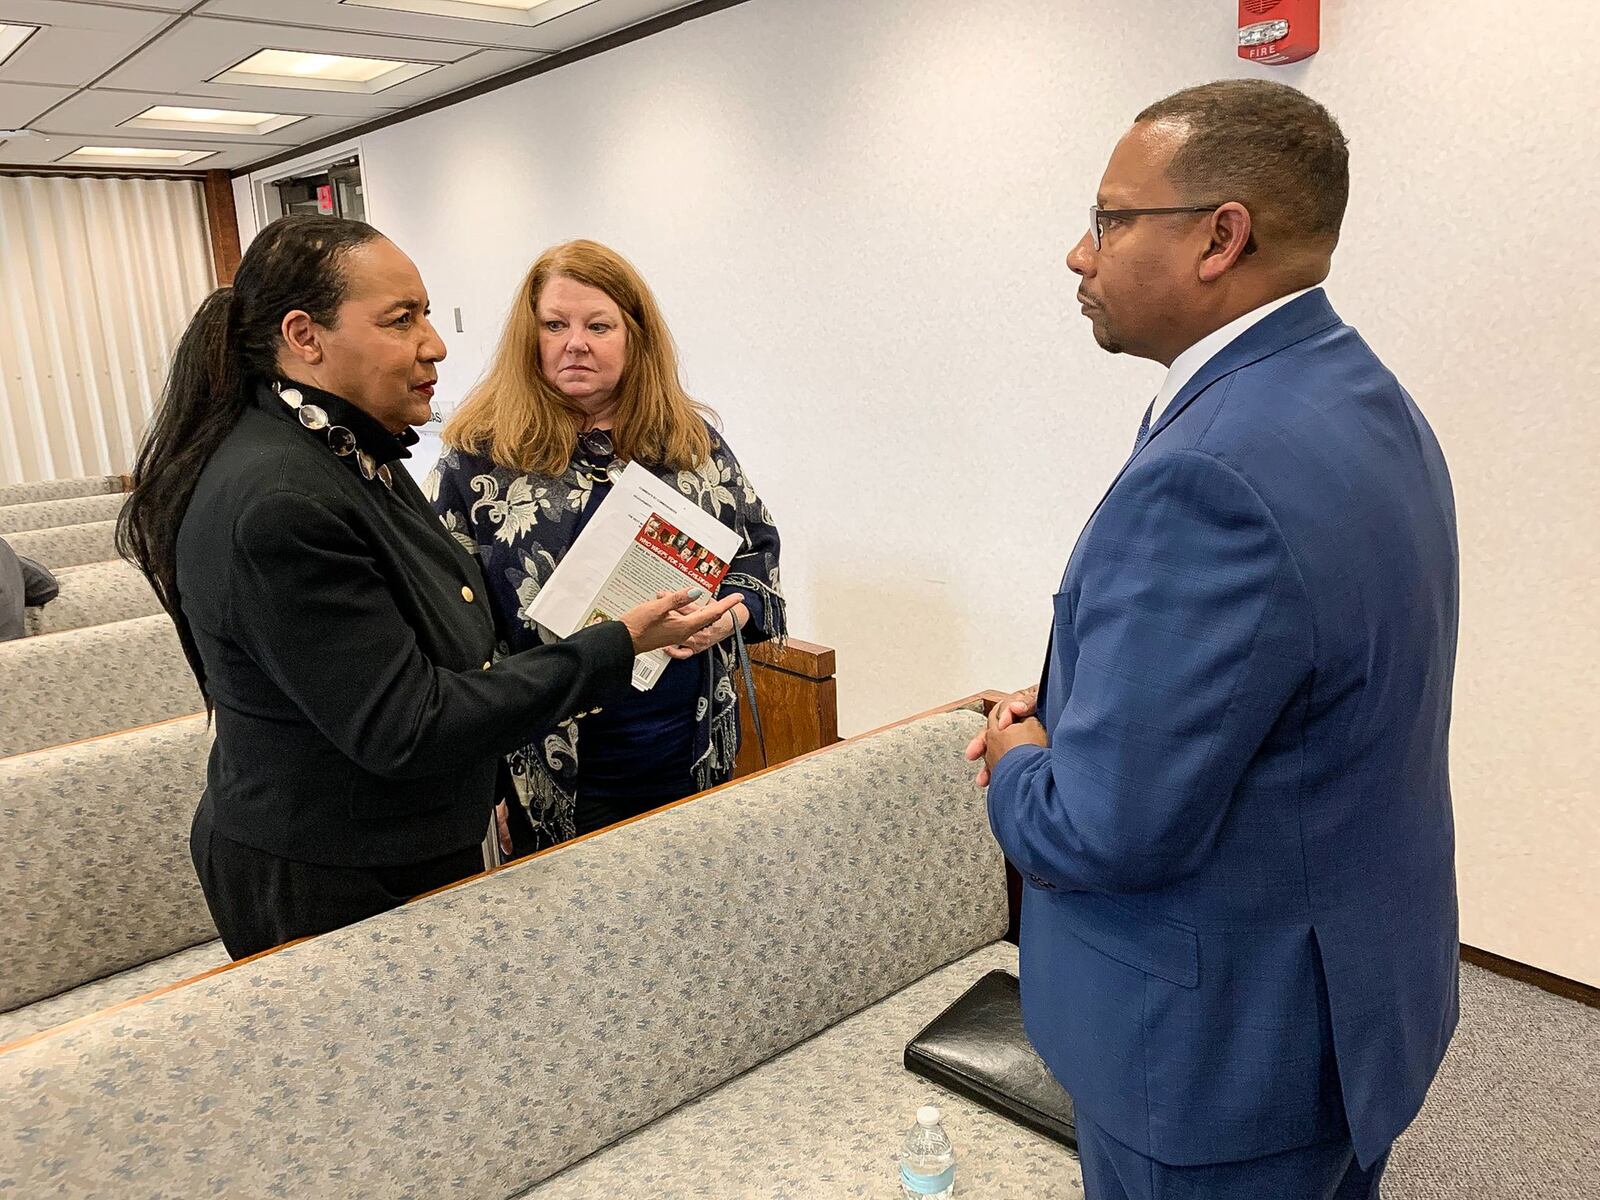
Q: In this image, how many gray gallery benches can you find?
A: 7